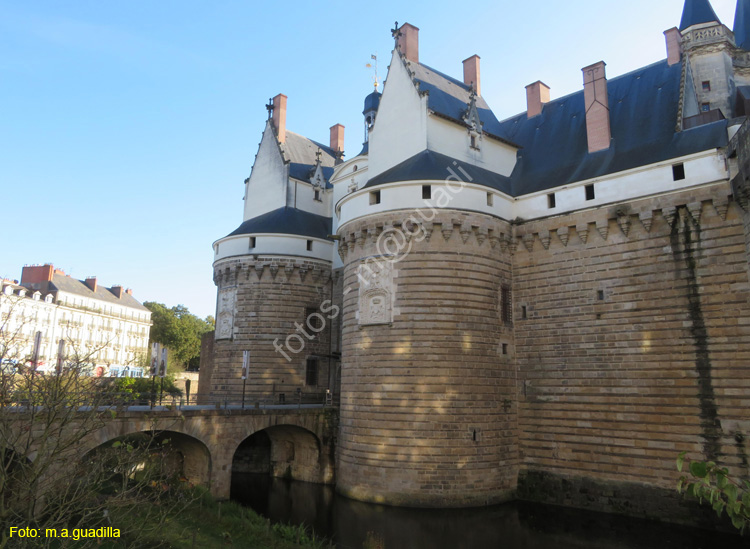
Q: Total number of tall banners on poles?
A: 5